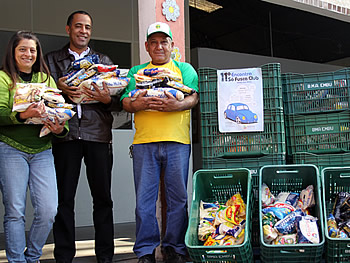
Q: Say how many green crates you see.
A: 9